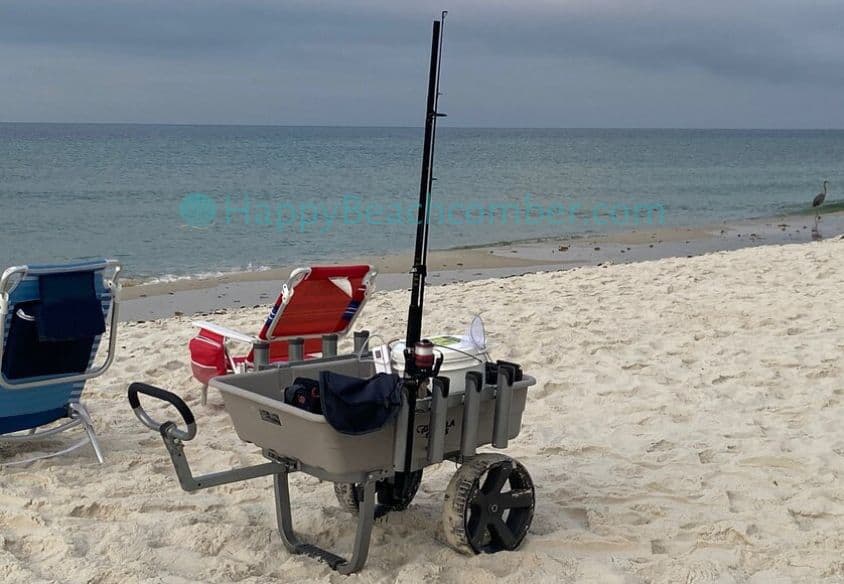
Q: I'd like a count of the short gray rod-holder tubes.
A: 8